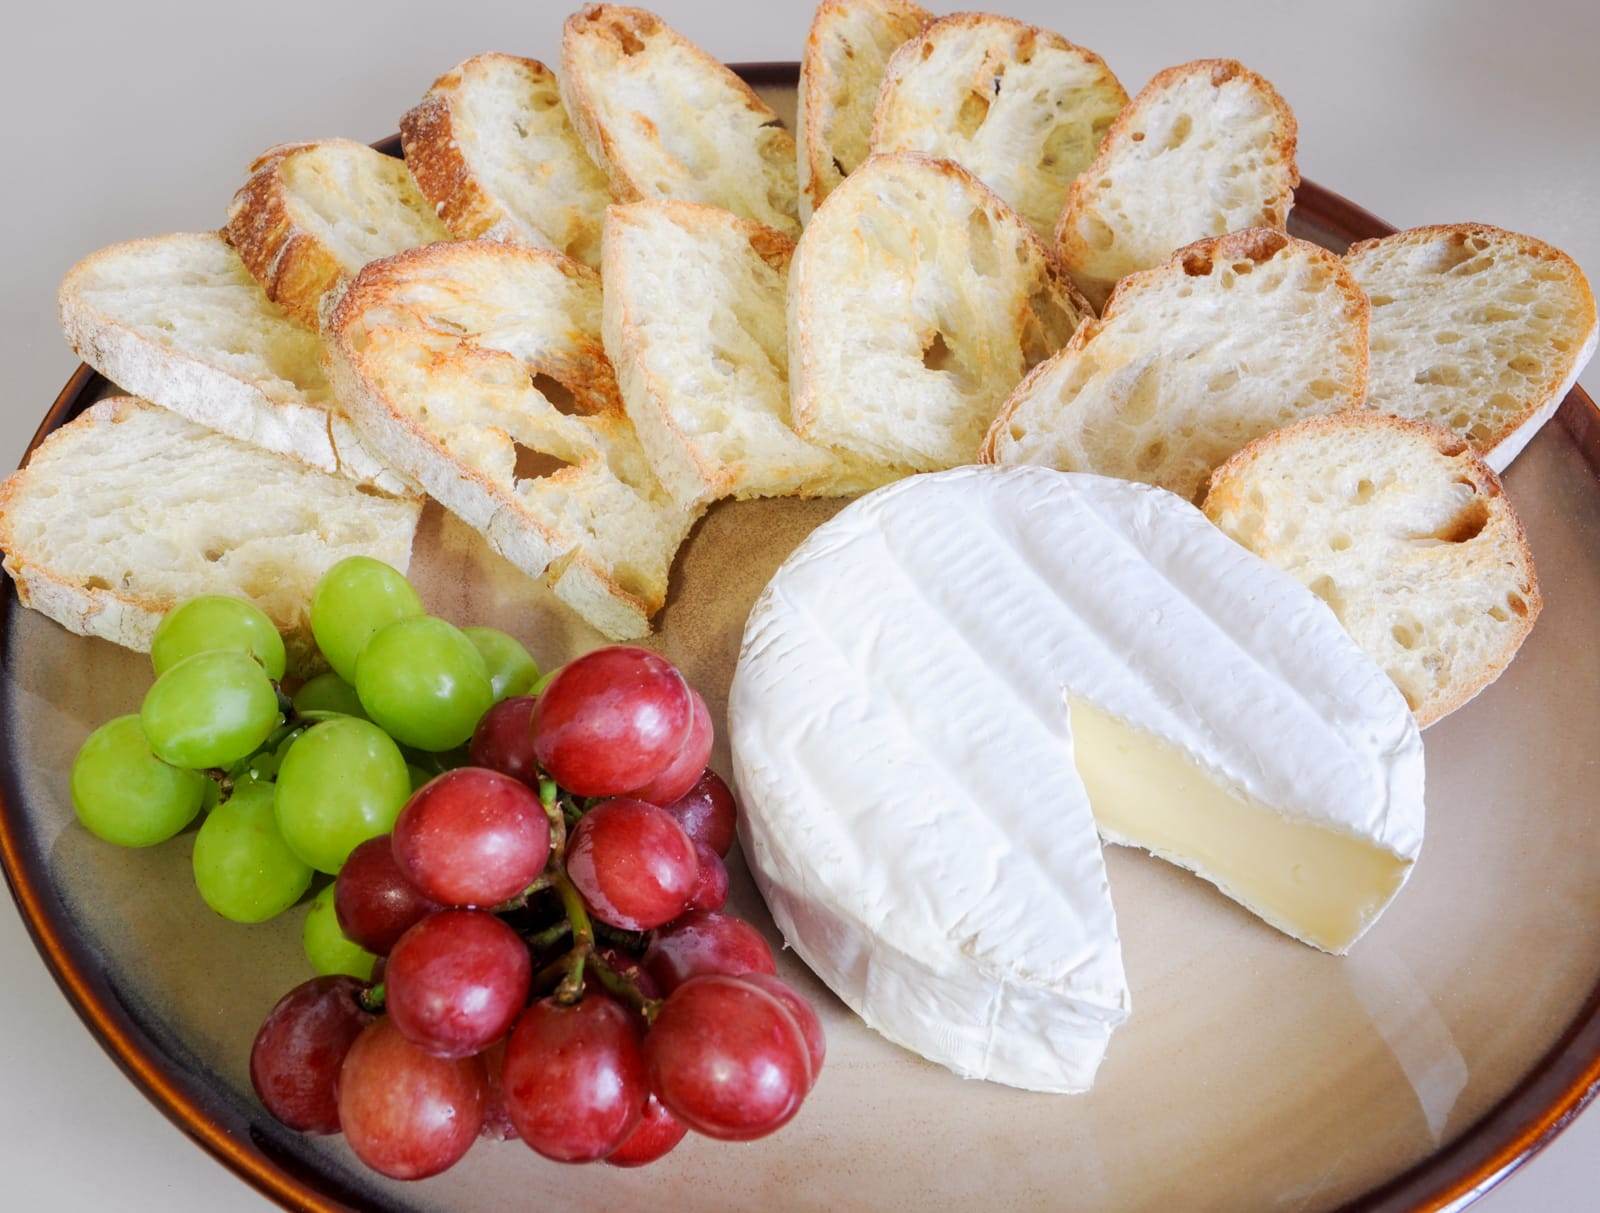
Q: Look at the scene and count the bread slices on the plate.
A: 14